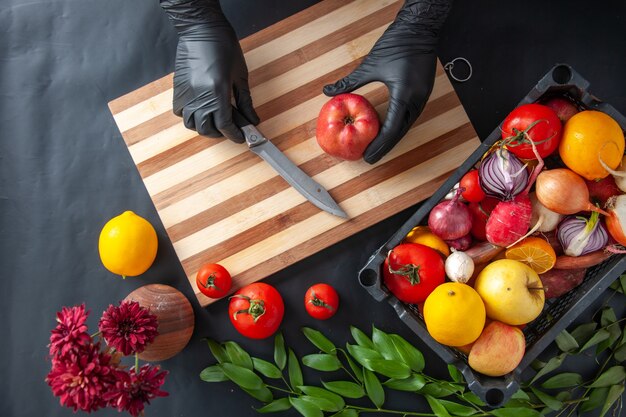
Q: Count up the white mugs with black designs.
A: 0